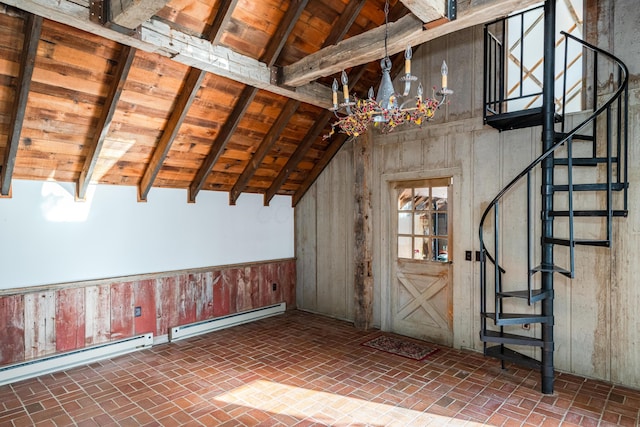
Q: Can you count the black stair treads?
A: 10